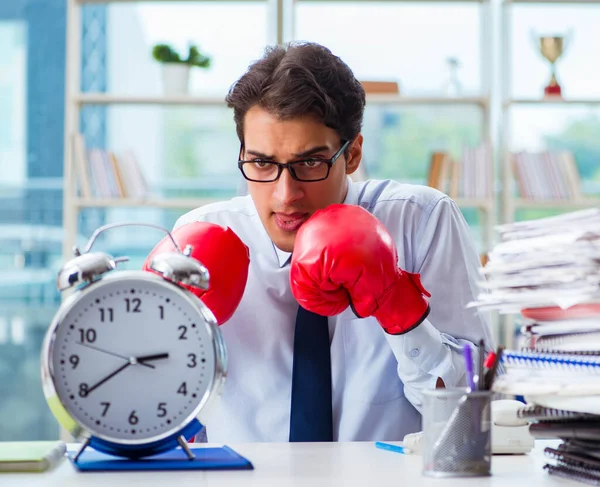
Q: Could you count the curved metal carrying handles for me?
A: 1